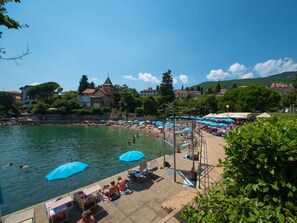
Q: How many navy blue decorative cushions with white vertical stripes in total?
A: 0